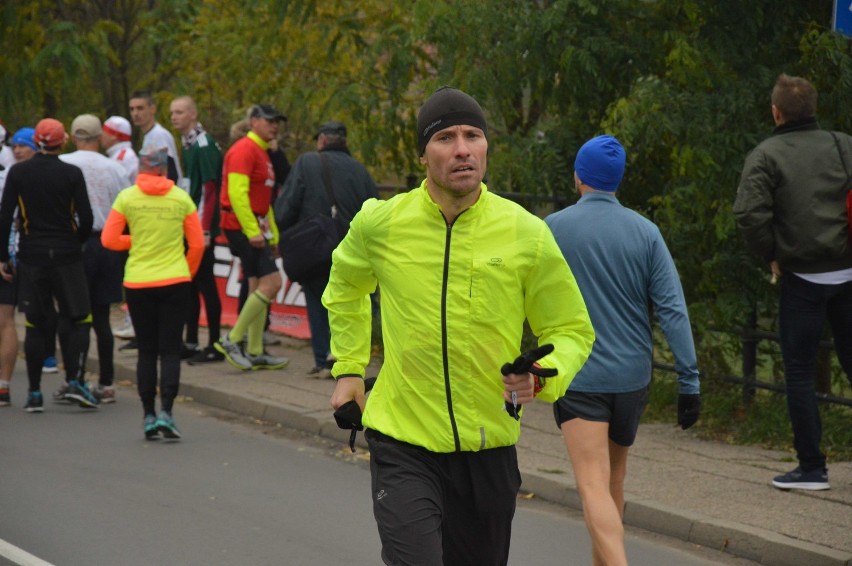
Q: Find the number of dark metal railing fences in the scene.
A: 1